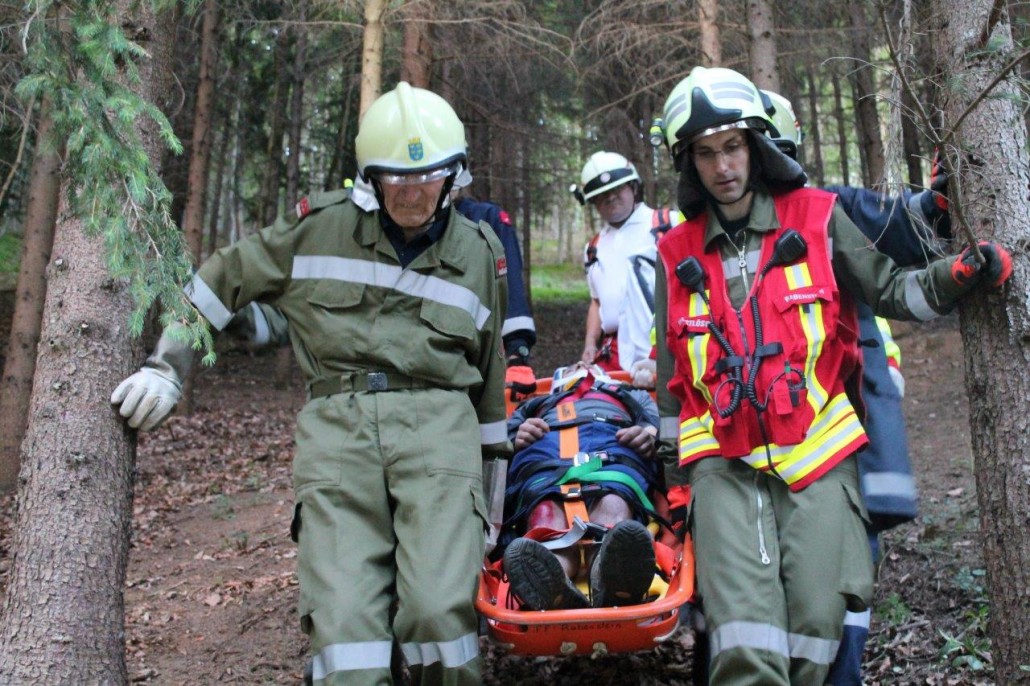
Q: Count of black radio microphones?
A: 2